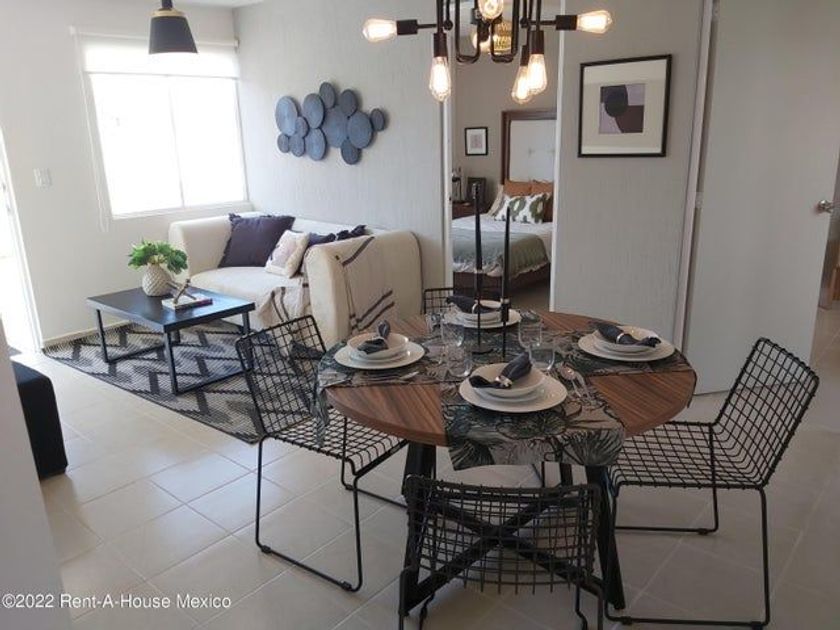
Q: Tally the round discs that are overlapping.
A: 12